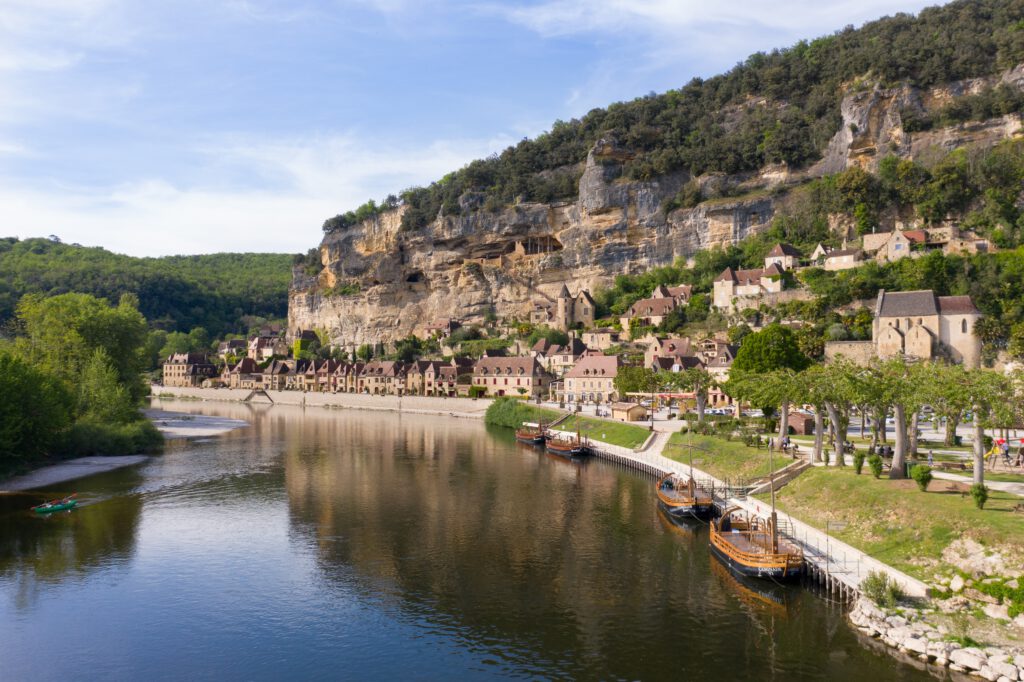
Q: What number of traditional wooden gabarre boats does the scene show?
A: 4